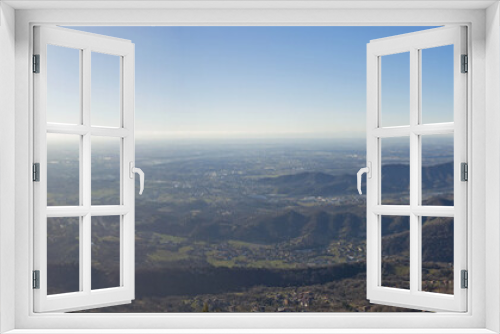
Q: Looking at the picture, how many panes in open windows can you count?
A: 12